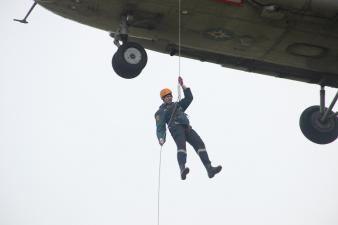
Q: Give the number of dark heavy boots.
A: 2